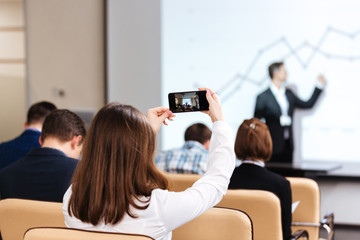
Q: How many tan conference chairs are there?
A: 6